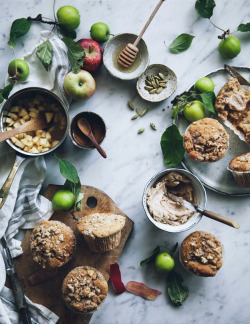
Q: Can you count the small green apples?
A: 8